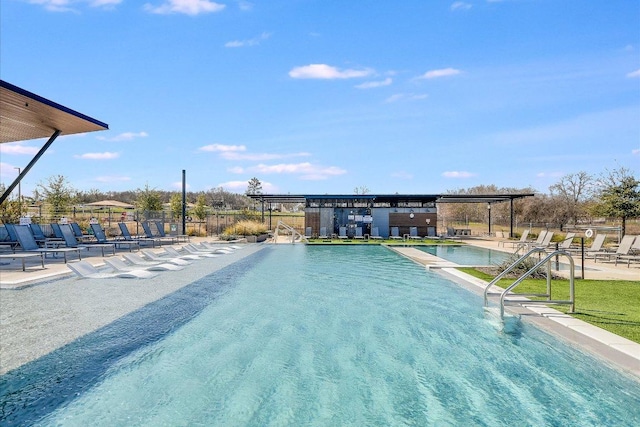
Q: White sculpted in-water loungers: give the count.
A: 8